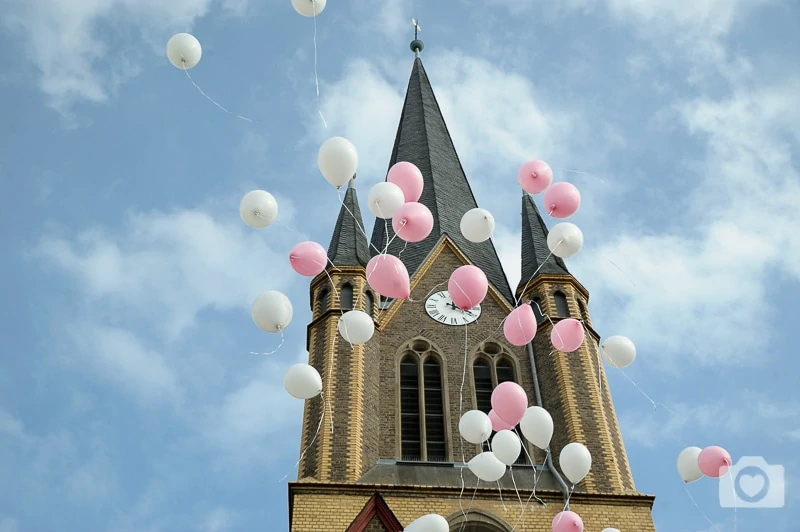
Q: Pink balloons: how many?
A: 13